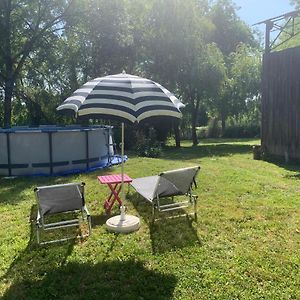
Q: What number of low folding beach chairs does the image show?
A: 2